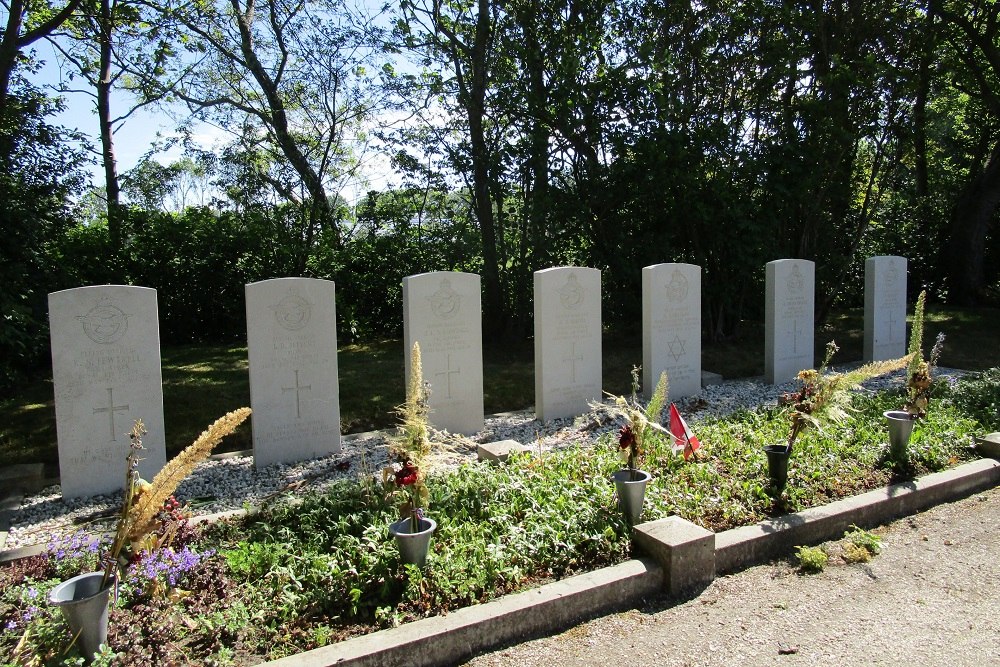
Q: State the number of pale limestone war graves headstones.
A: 7